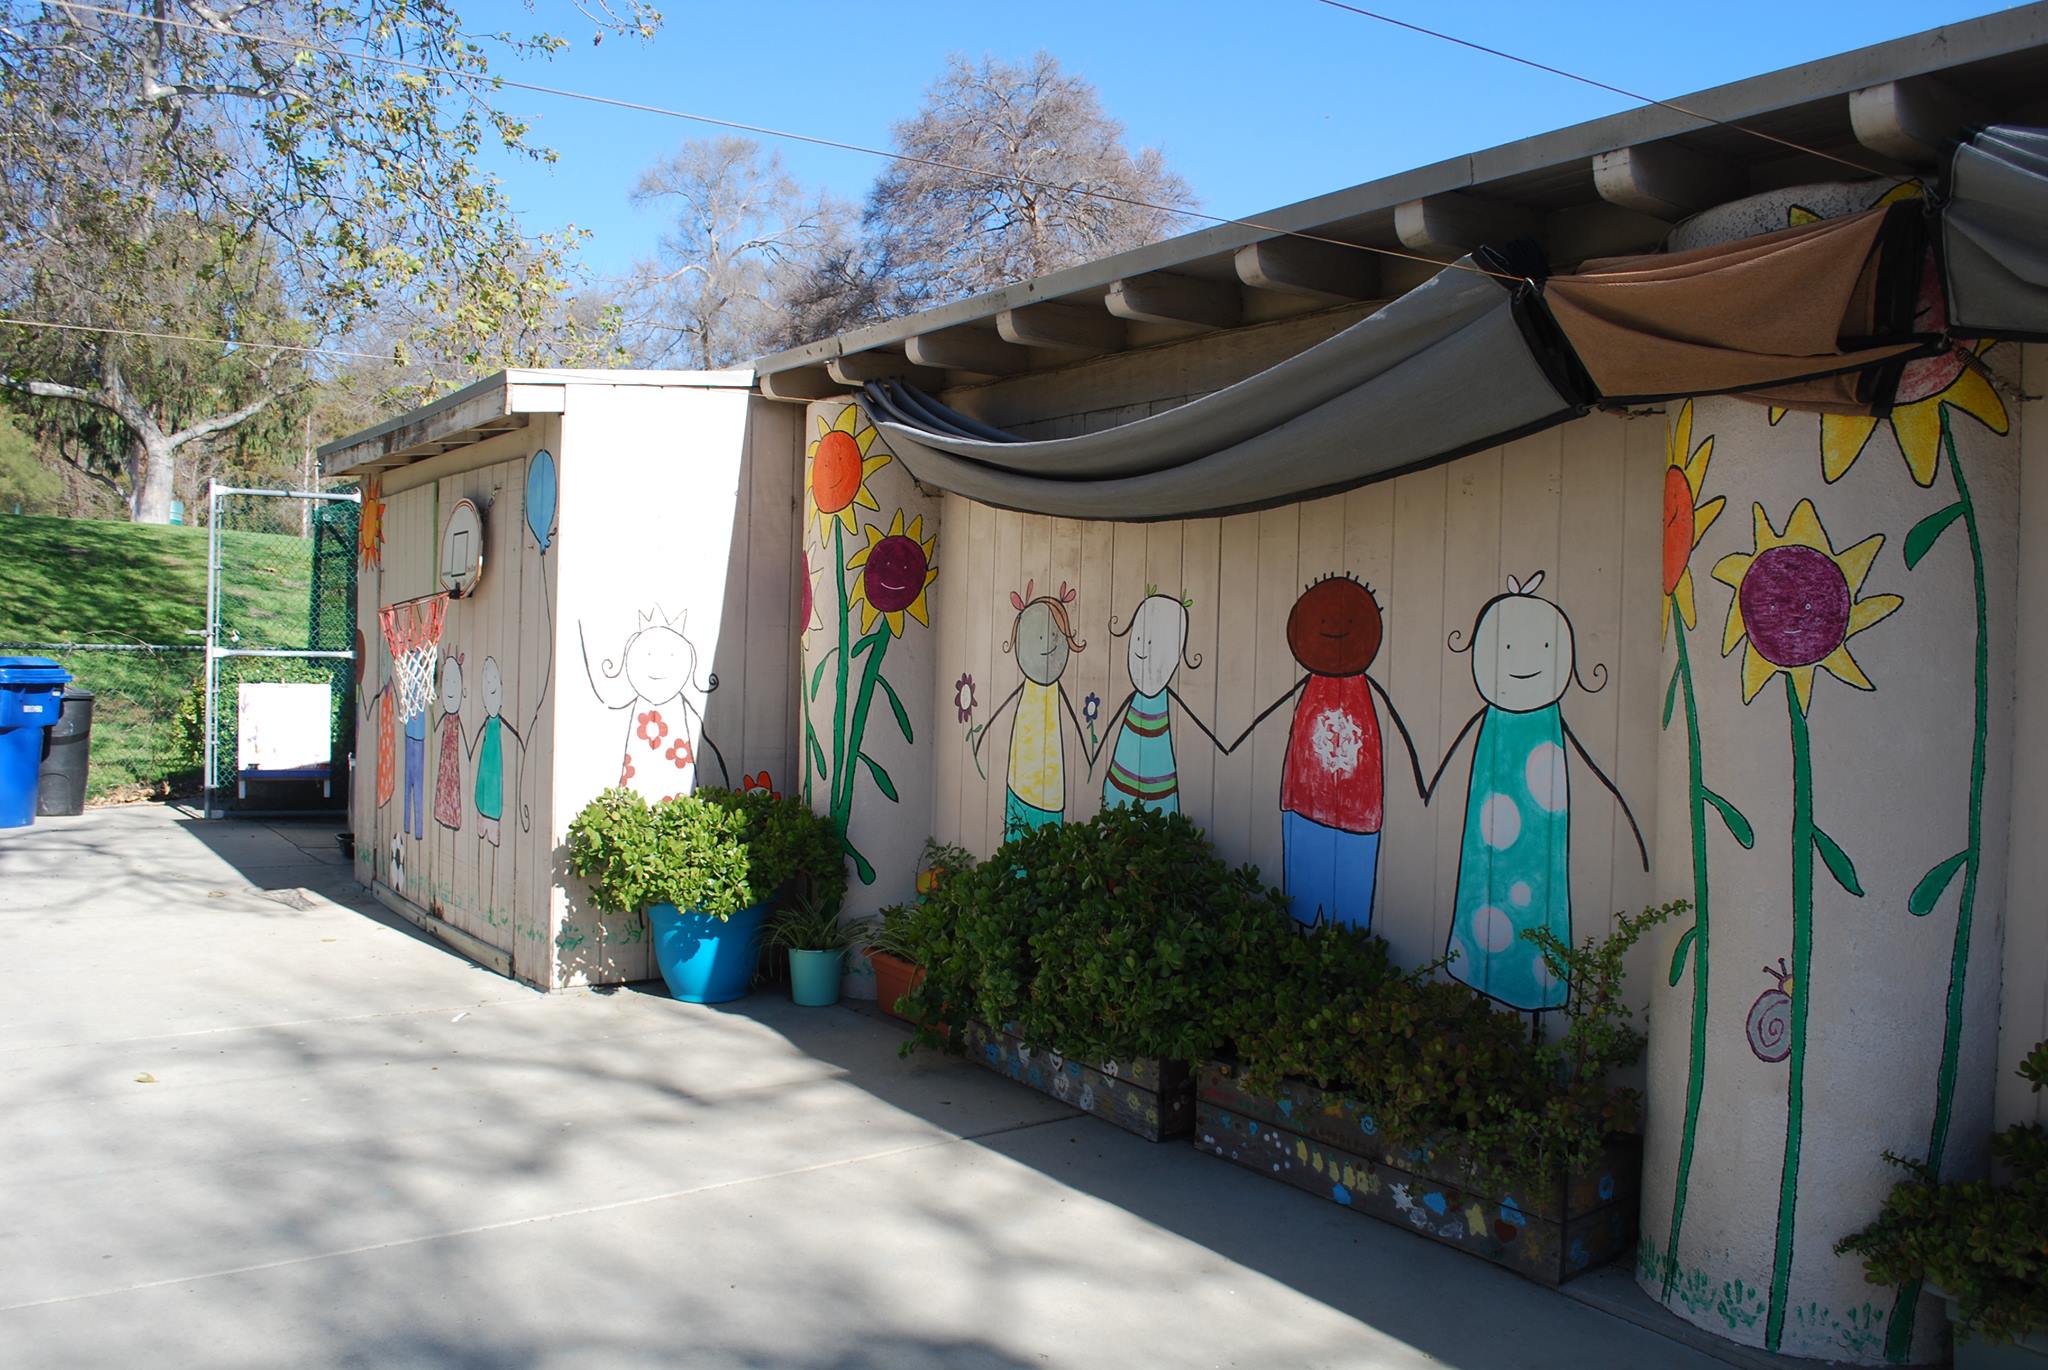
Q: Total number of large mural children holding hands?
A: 4